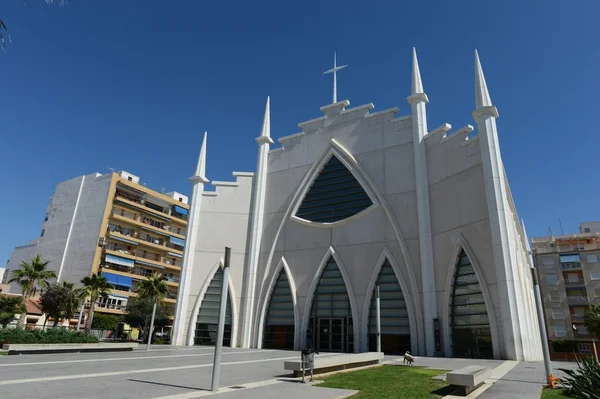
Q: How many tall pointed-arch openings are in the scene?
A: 5